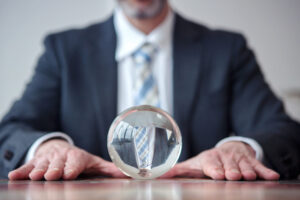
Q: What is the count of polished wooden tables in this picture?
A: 1